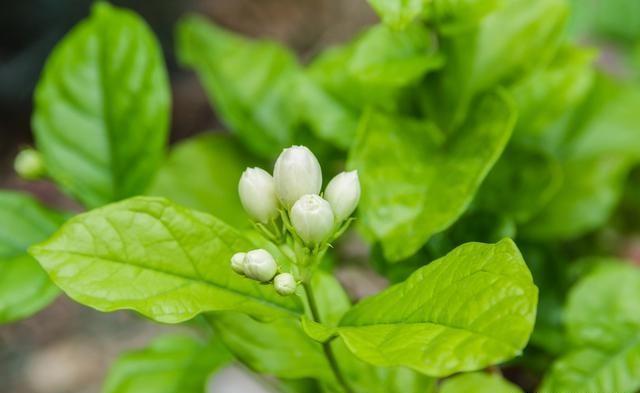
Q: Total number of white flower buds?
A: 7